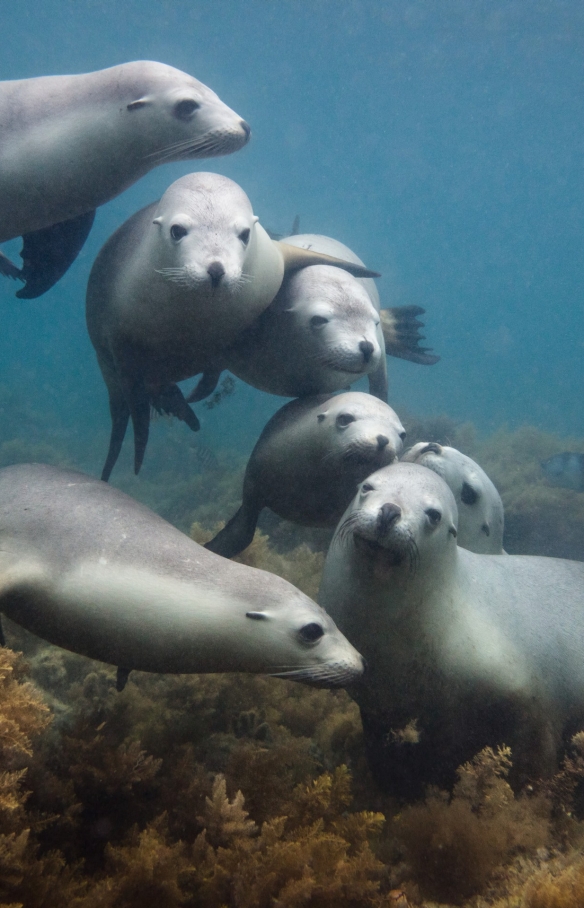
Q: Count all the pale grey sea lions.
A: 7